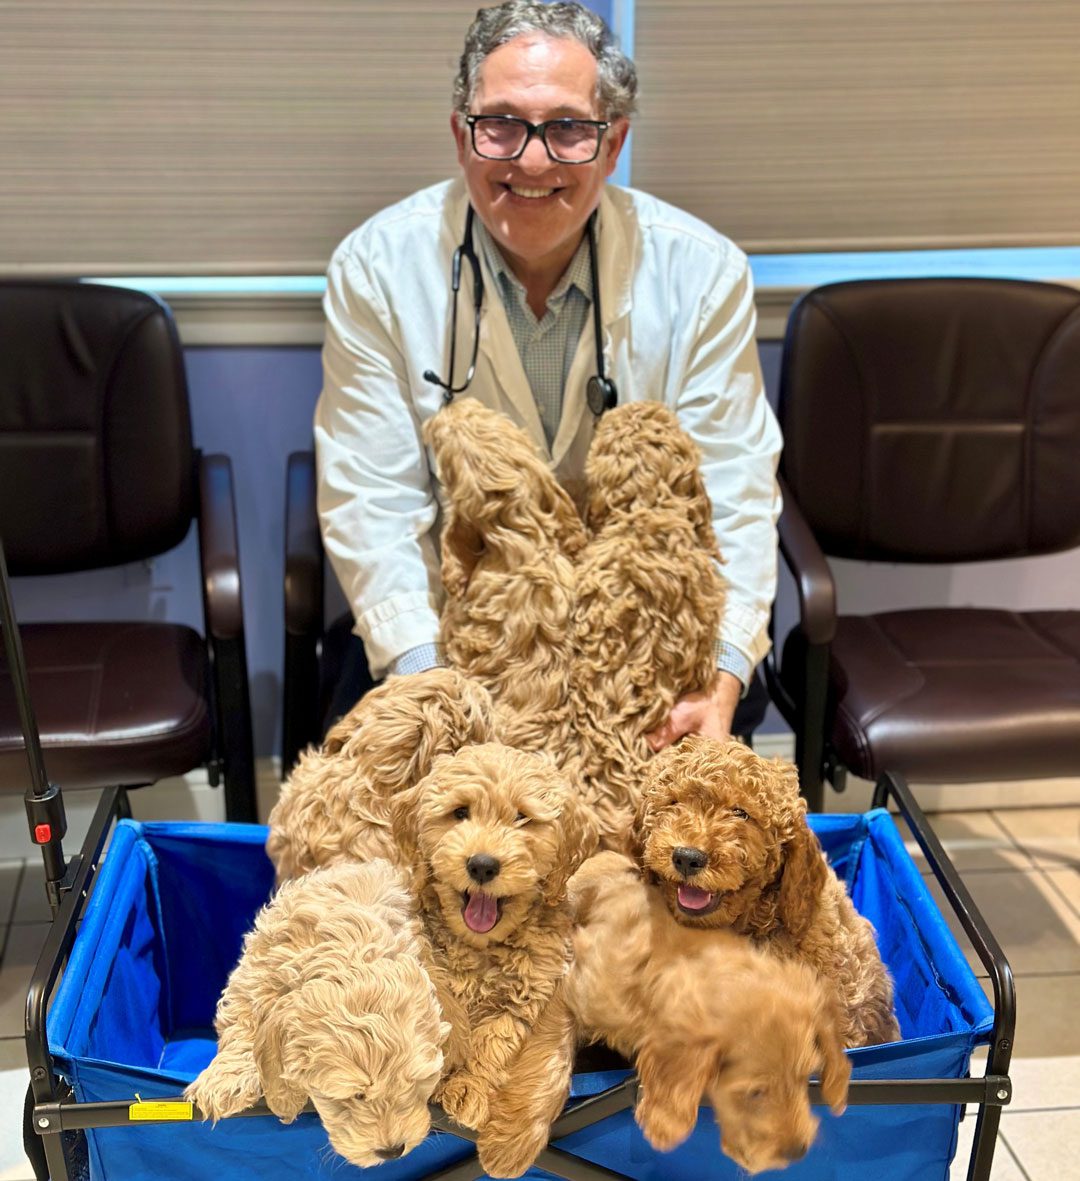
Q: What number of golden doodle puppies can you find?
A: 7